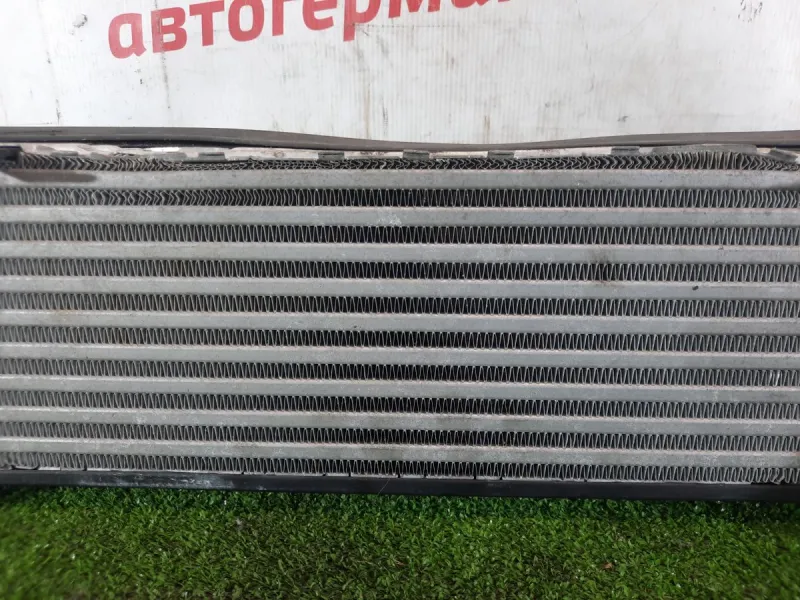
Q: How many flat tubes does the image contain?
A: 9